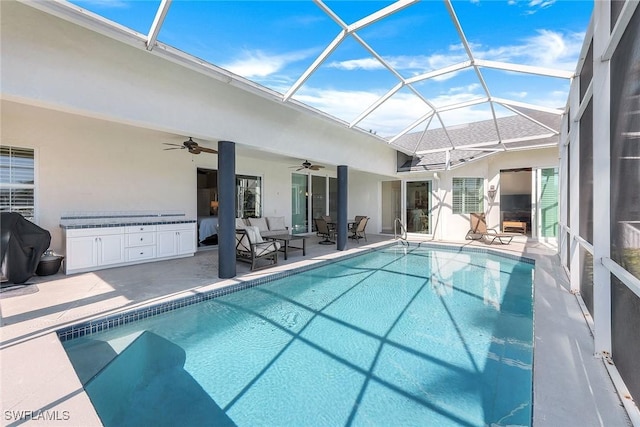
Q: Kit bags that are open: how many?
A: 0